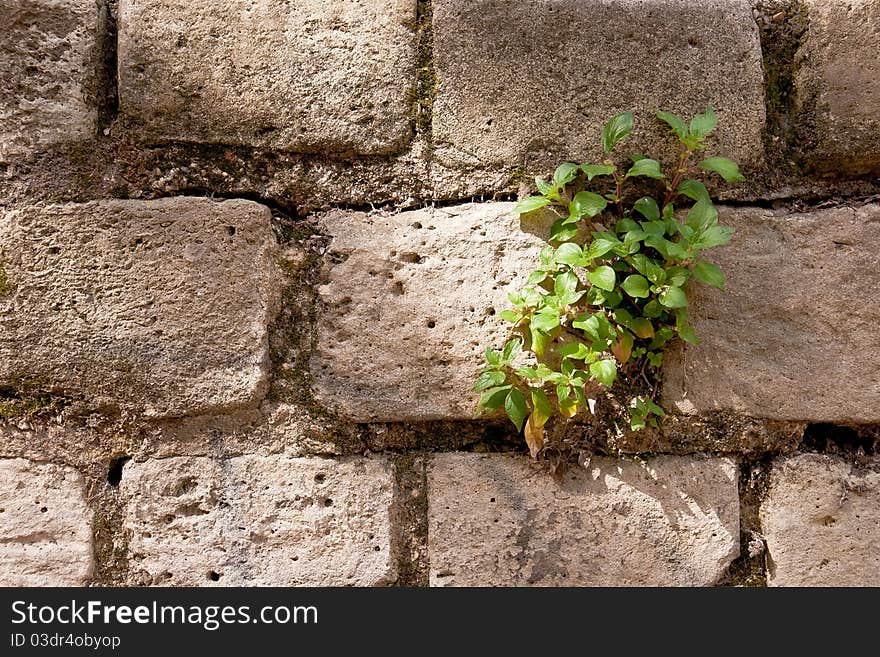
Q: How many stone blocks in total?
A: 11